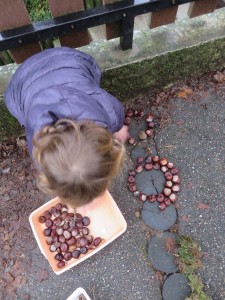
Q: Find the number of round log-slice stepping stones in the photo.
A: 6